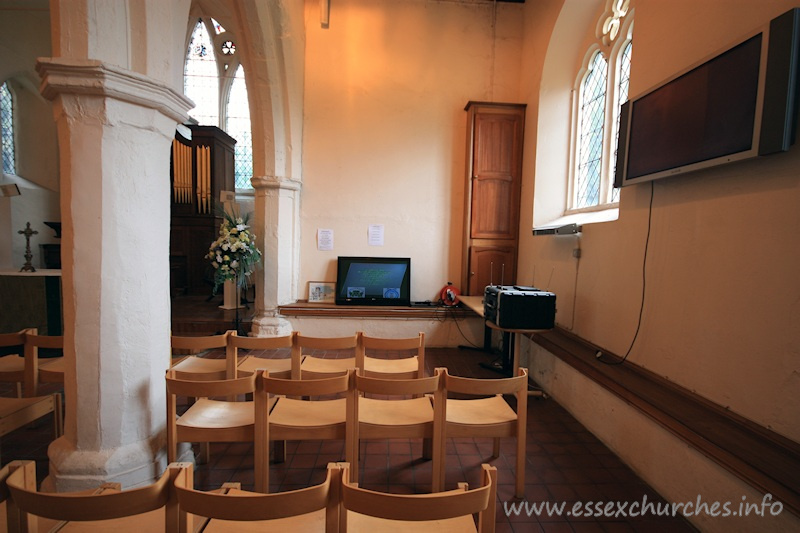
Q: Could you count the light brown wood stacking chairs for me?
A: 15